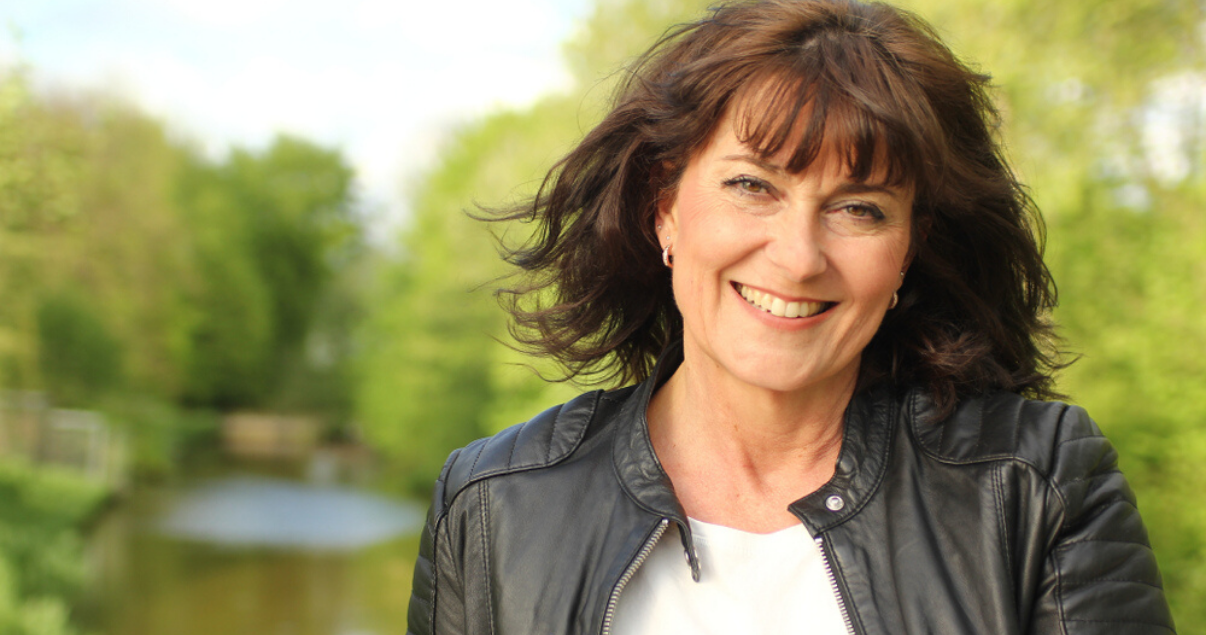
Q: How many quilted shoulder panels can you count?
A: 2